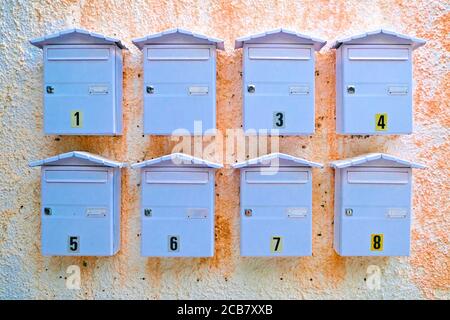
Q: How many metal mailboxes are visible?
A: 8